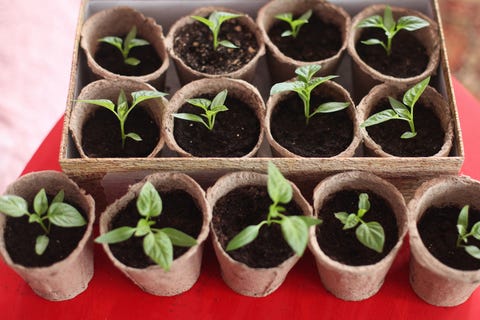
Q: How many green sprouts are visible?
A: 13